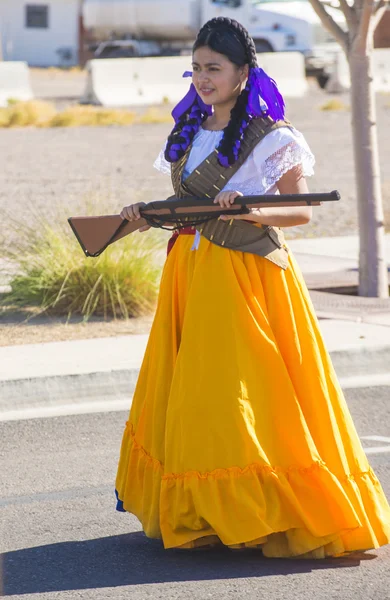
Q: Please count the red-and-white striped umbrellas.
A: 0